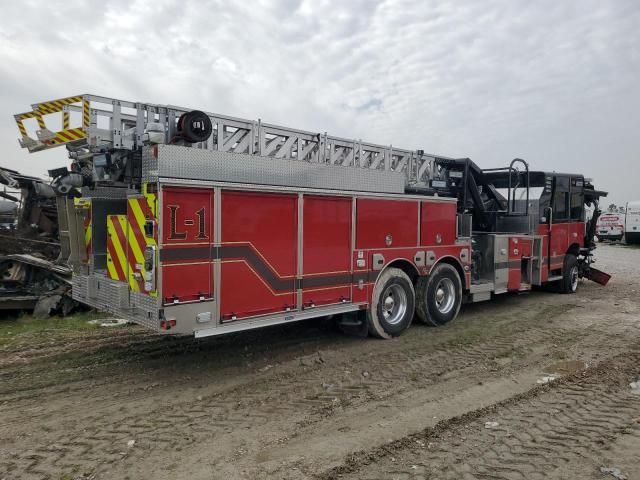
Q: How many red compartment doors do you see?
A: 5